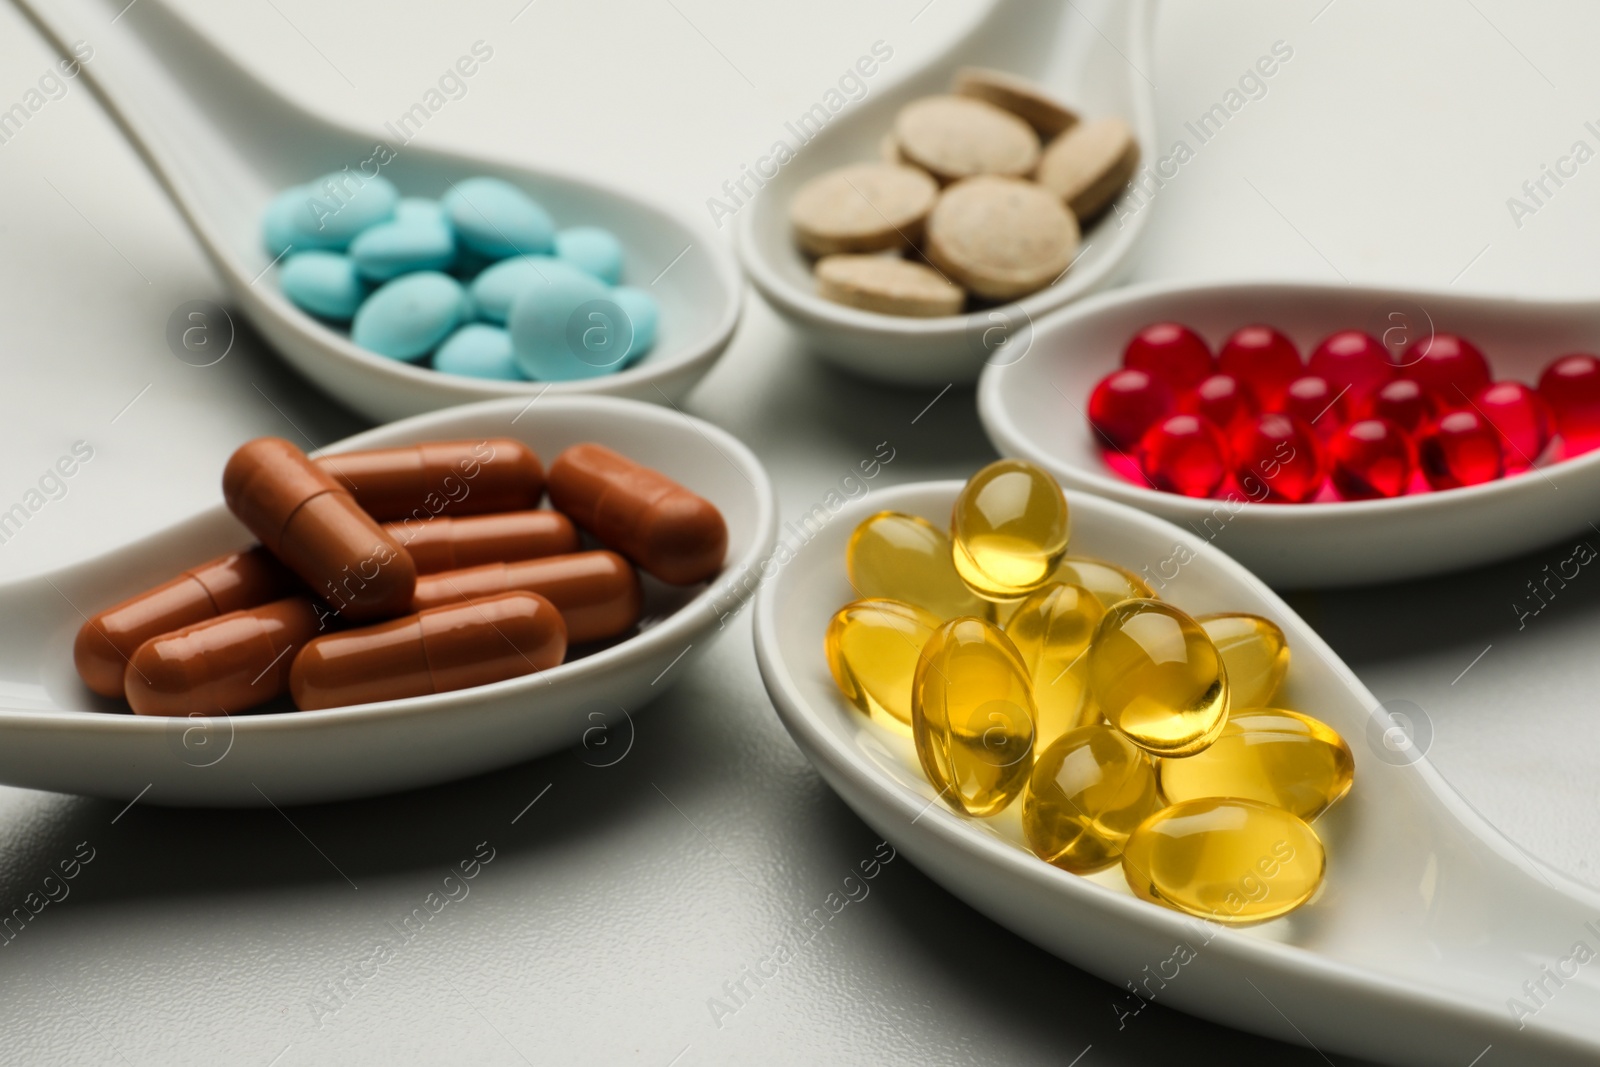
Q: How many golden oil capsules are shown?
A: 11